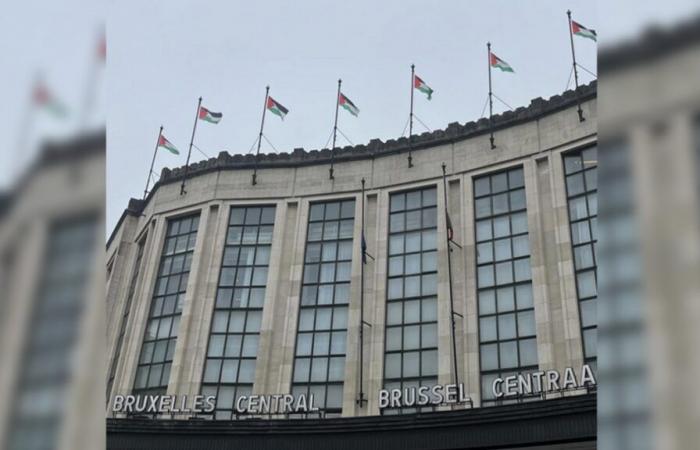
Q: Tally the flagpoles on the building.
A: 9